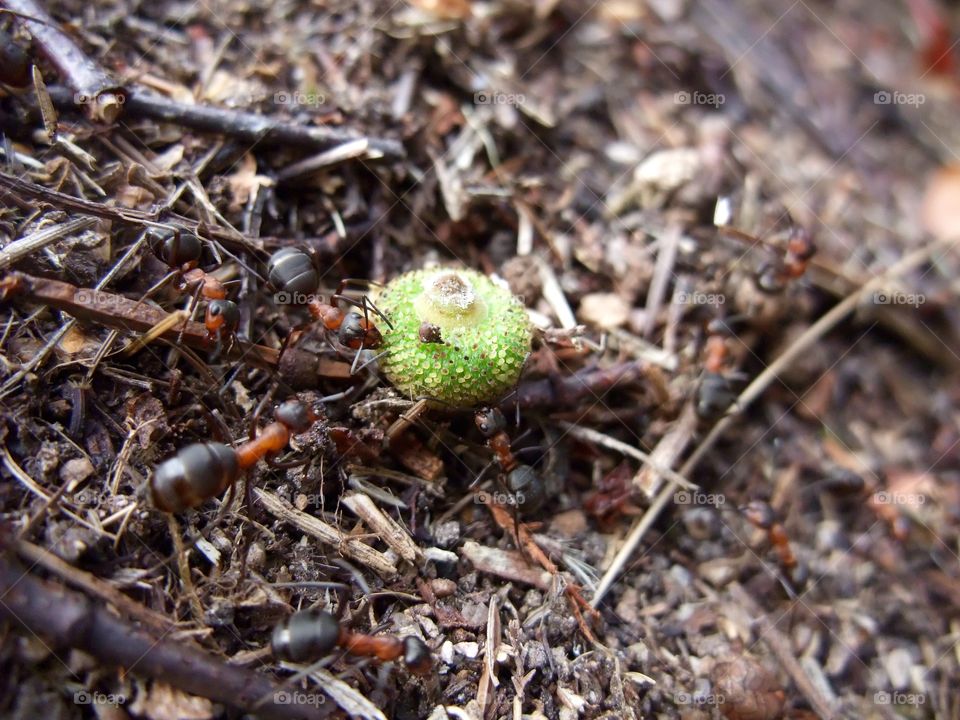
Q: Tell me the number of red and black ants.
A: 9